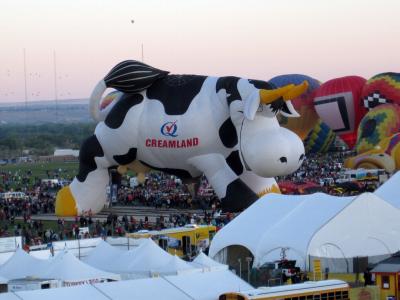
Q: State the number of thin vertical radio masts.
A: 3